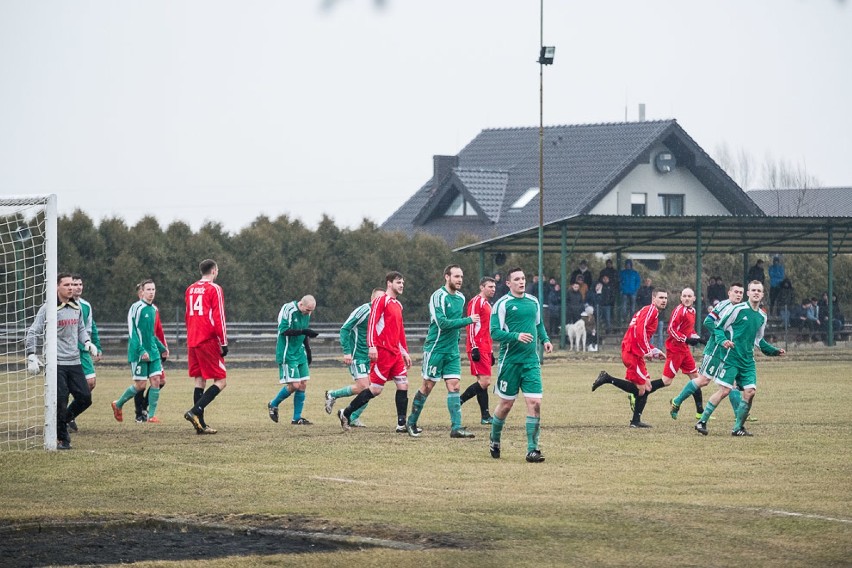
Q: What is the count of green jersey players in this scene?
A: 8